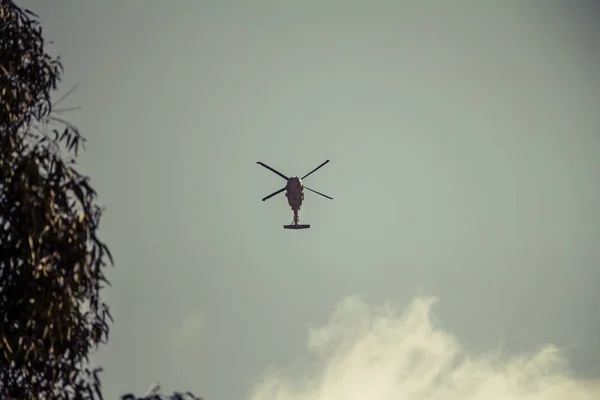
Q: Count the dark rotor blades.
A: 4